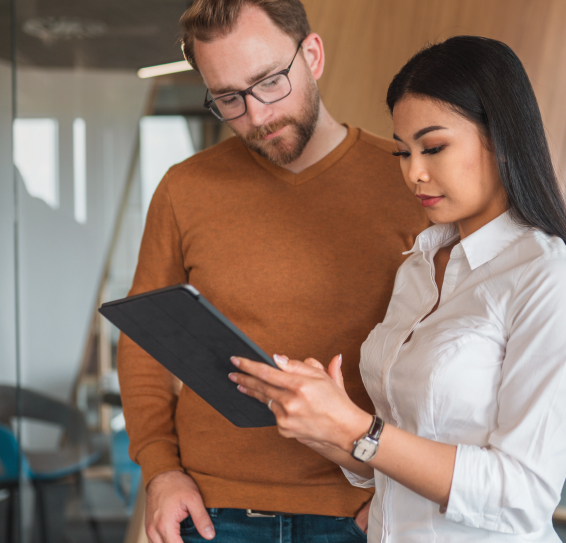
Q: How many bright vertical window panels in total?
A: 3